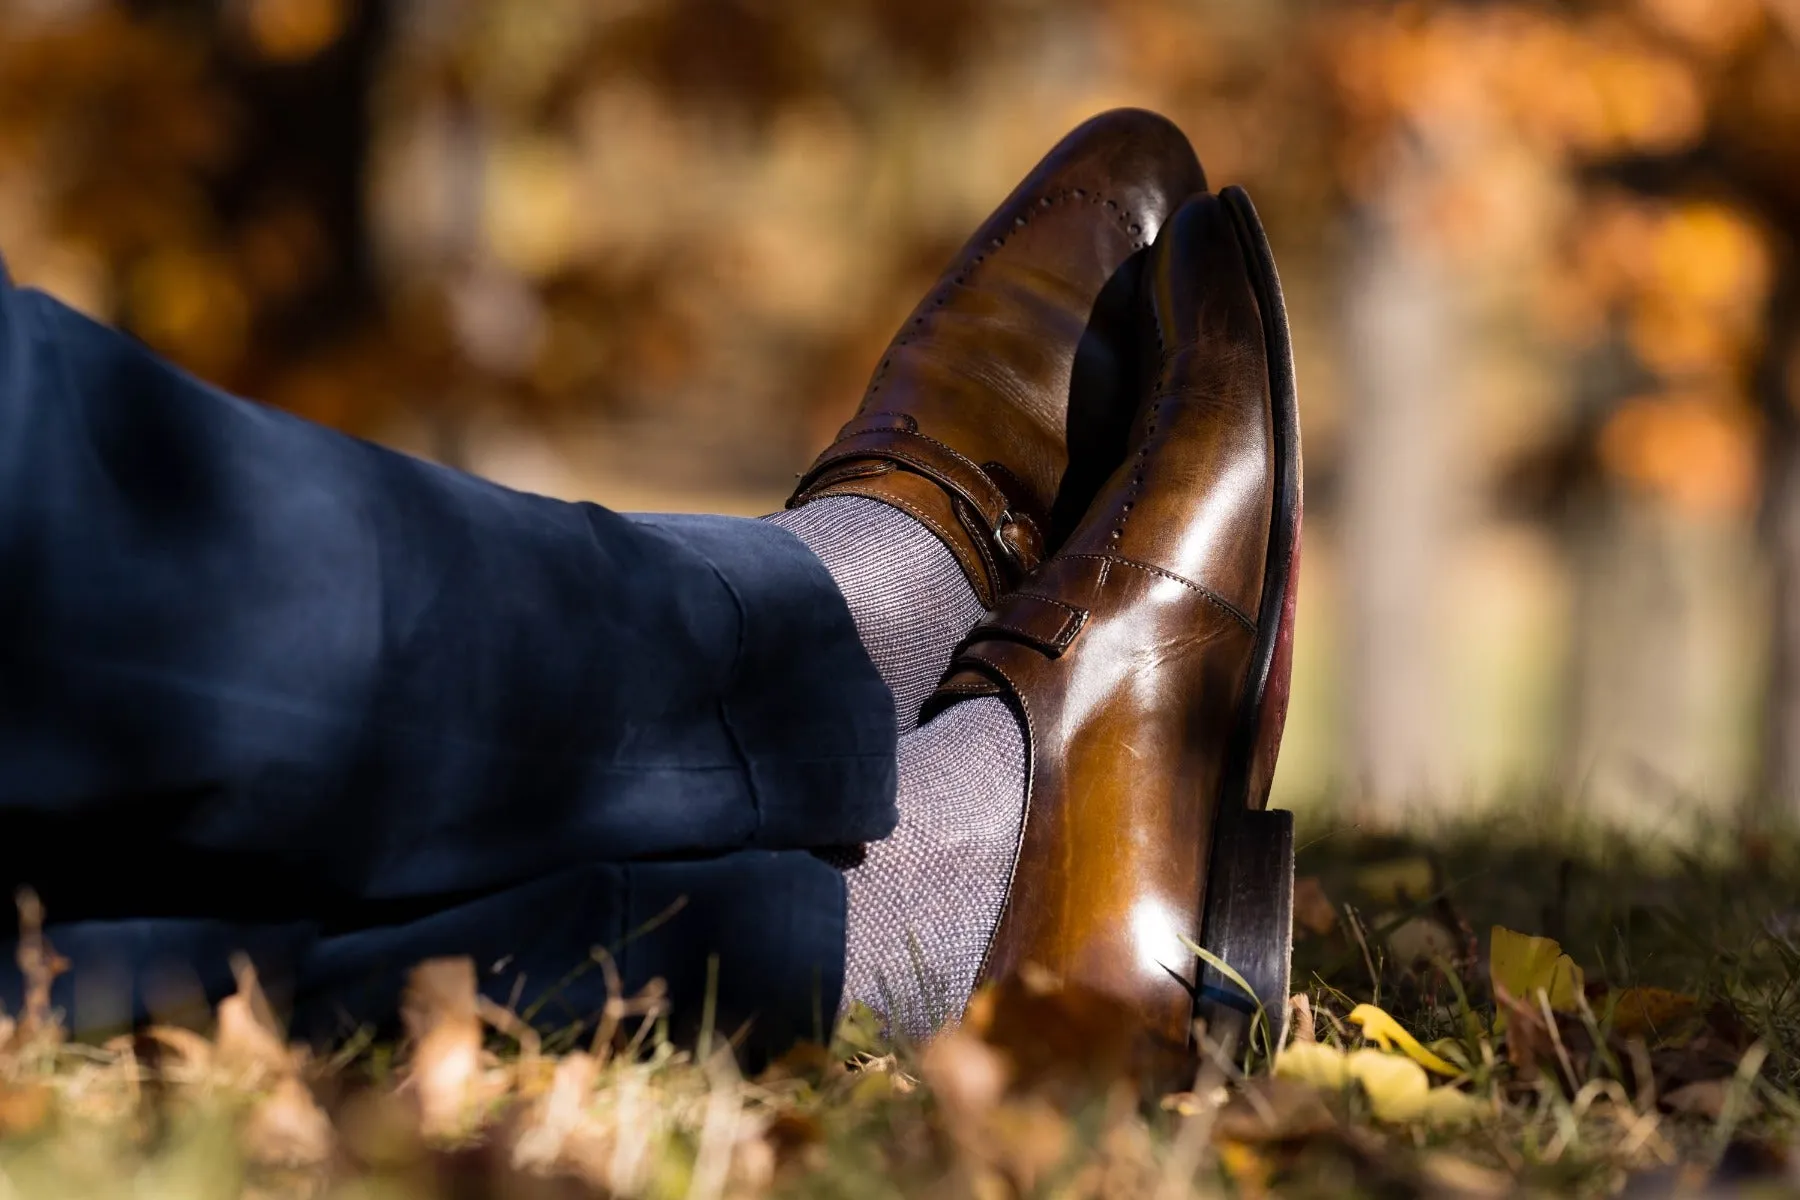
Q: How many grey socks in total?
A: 2